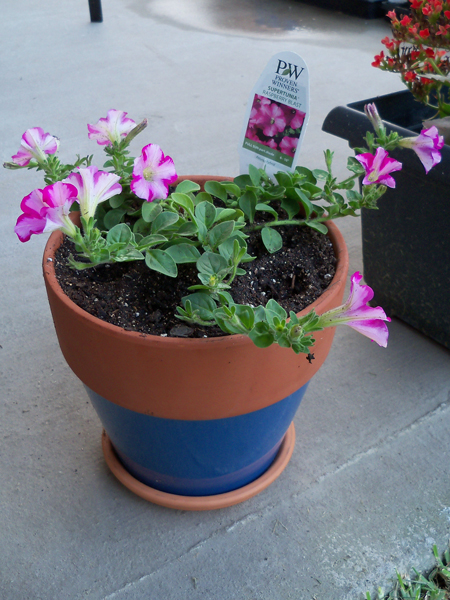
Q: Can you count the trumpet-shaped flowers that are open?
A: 8